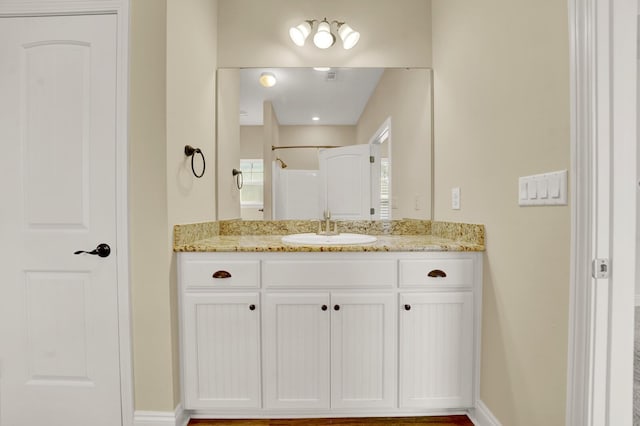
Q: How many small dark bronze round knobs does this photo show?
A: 4